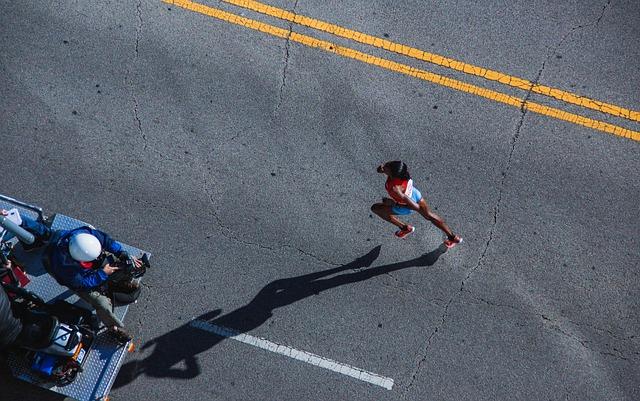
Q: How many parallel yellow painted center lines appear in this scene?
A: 2